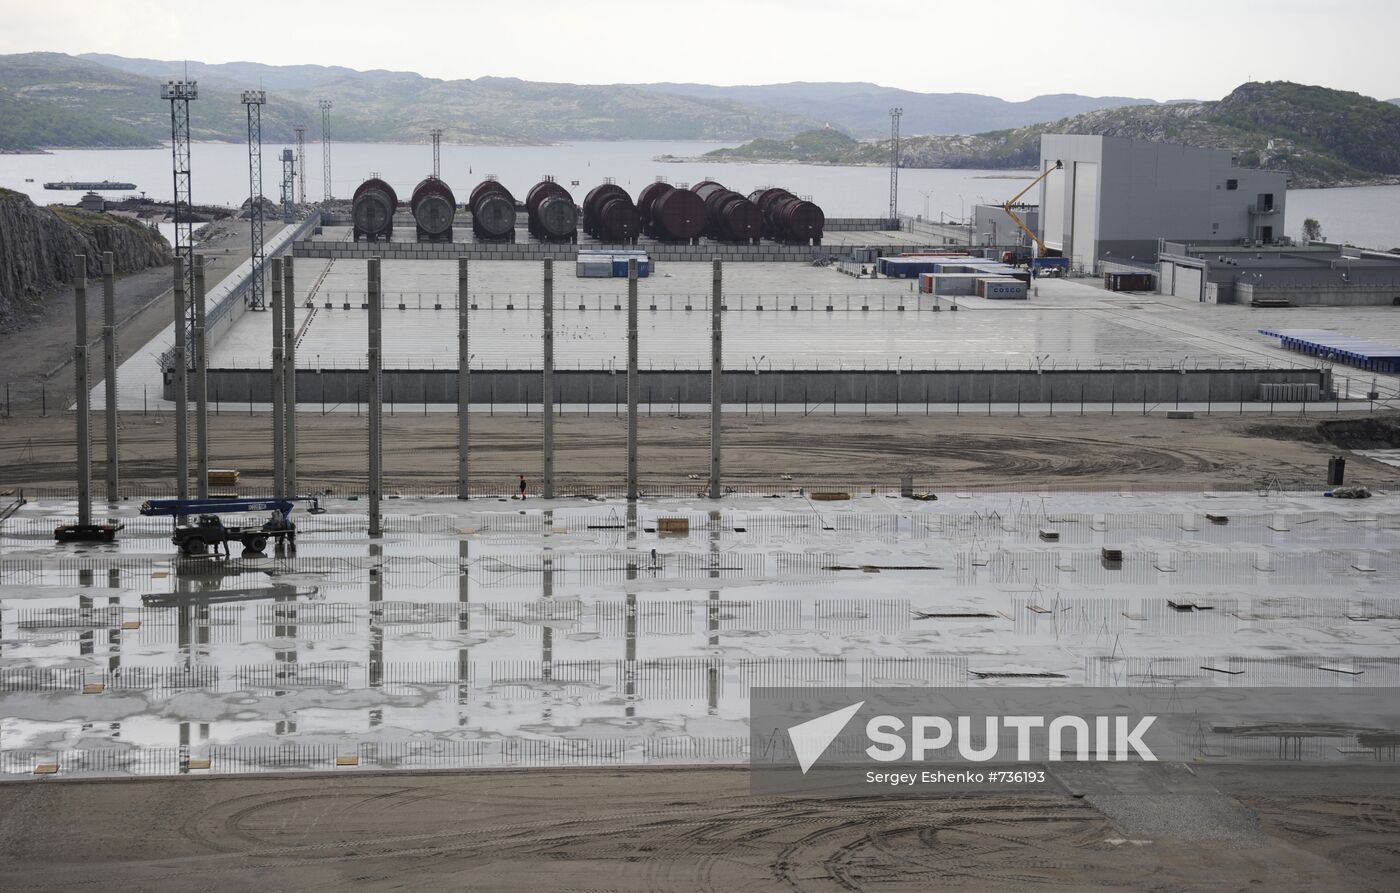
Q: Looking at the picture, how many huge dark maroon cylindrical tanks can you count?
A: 8